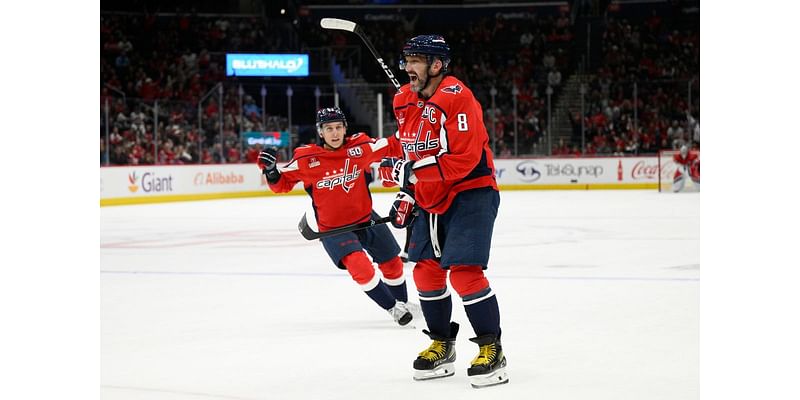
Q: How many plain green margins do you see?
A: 0